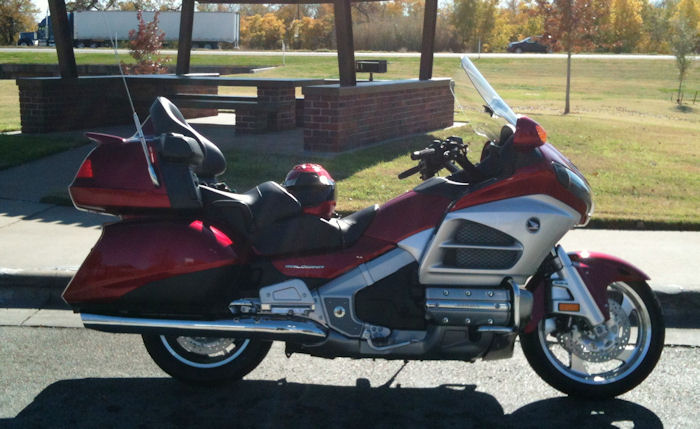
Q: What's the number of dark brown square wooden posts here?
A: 4